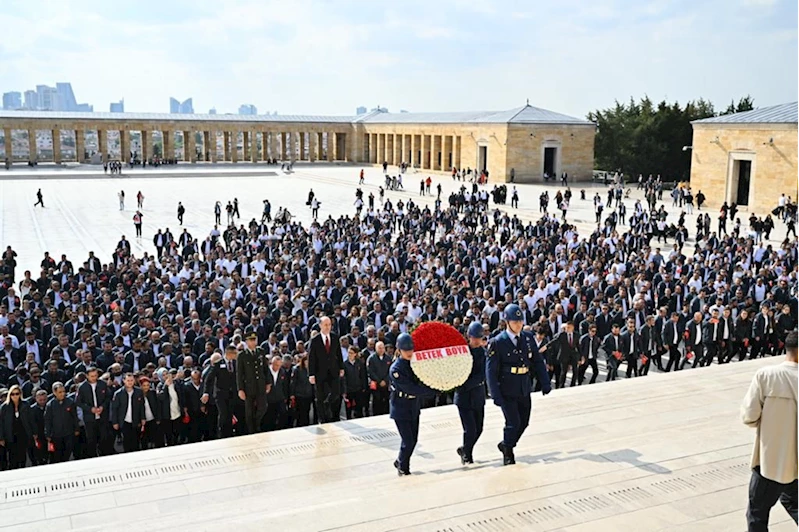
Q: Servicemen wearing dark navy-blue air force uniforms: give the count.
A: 3